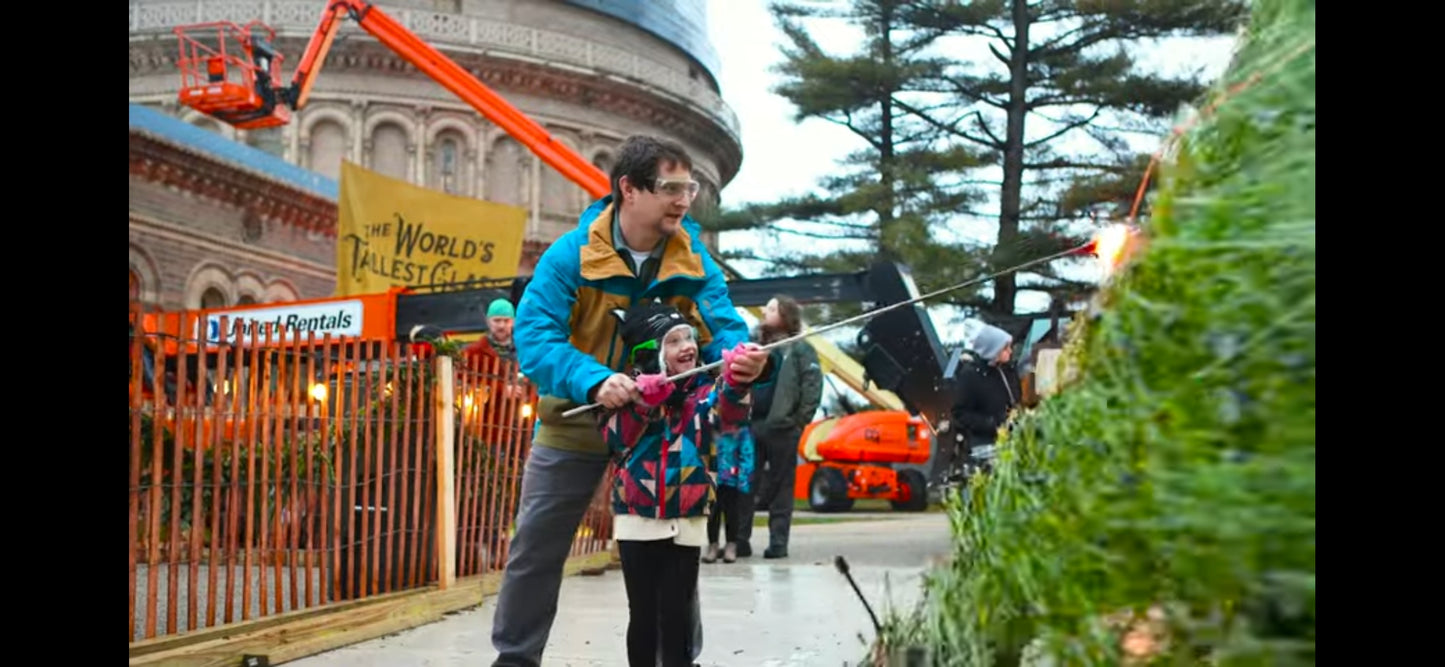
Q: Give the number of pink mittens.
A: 2